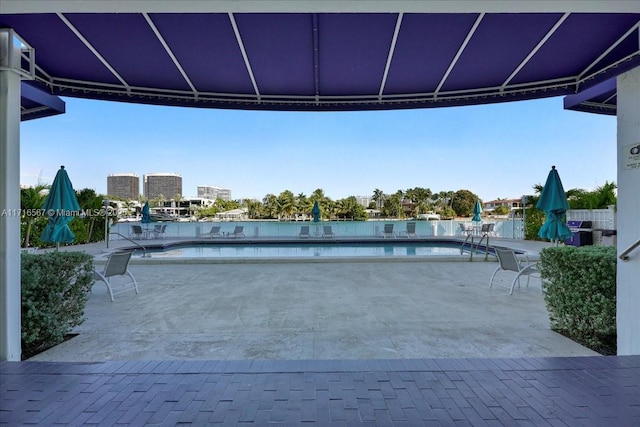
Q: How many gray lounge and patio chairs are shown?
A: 14